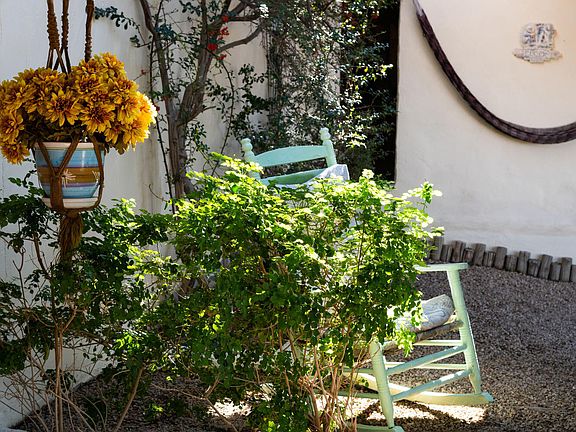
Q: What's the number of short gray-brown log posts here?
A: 14